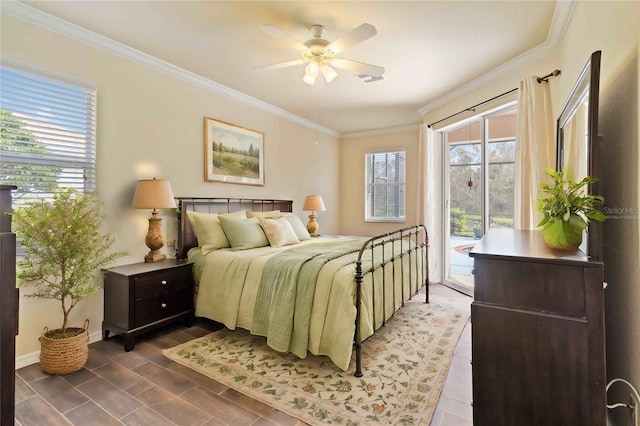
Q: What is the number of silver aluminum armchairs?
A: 0